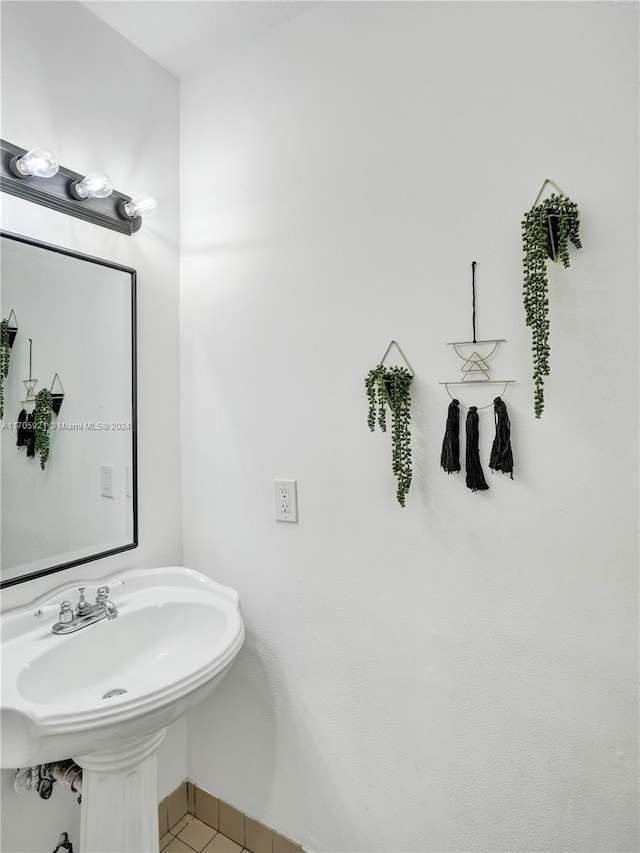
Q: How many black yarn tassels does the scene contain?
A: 3